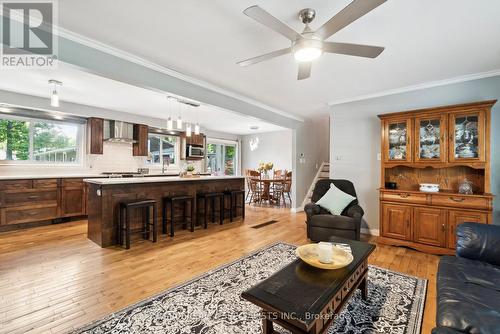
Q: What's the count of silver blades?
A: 5